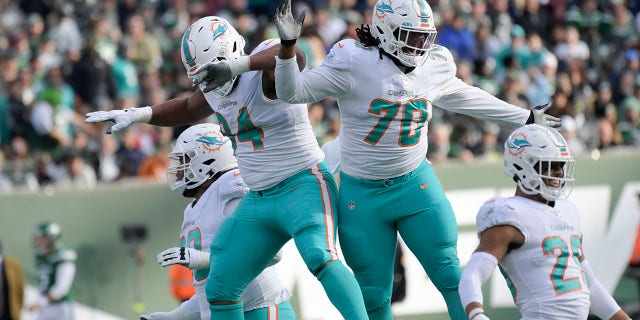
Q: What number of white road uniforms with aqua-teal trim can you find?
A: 4